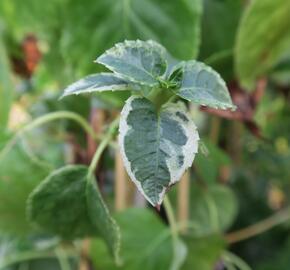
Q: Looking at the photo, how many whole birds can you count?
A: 0